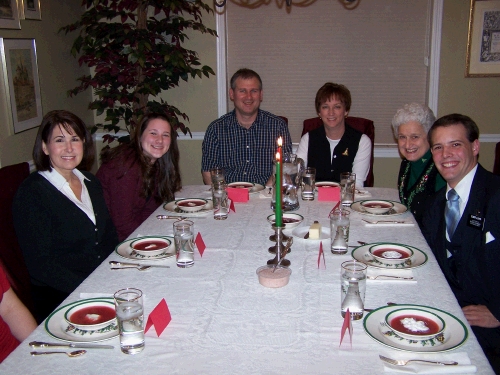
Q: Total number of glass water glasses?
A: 8